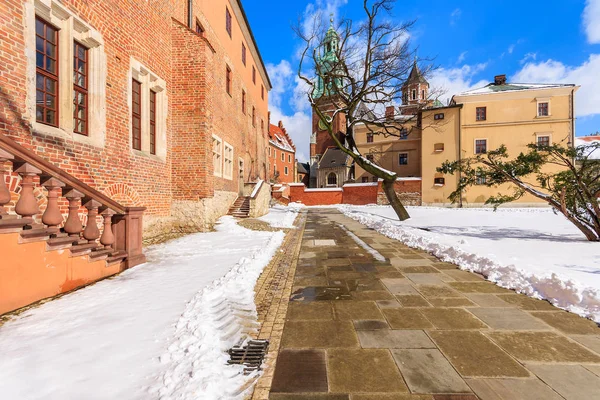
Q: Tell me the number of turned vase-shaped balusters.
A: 6